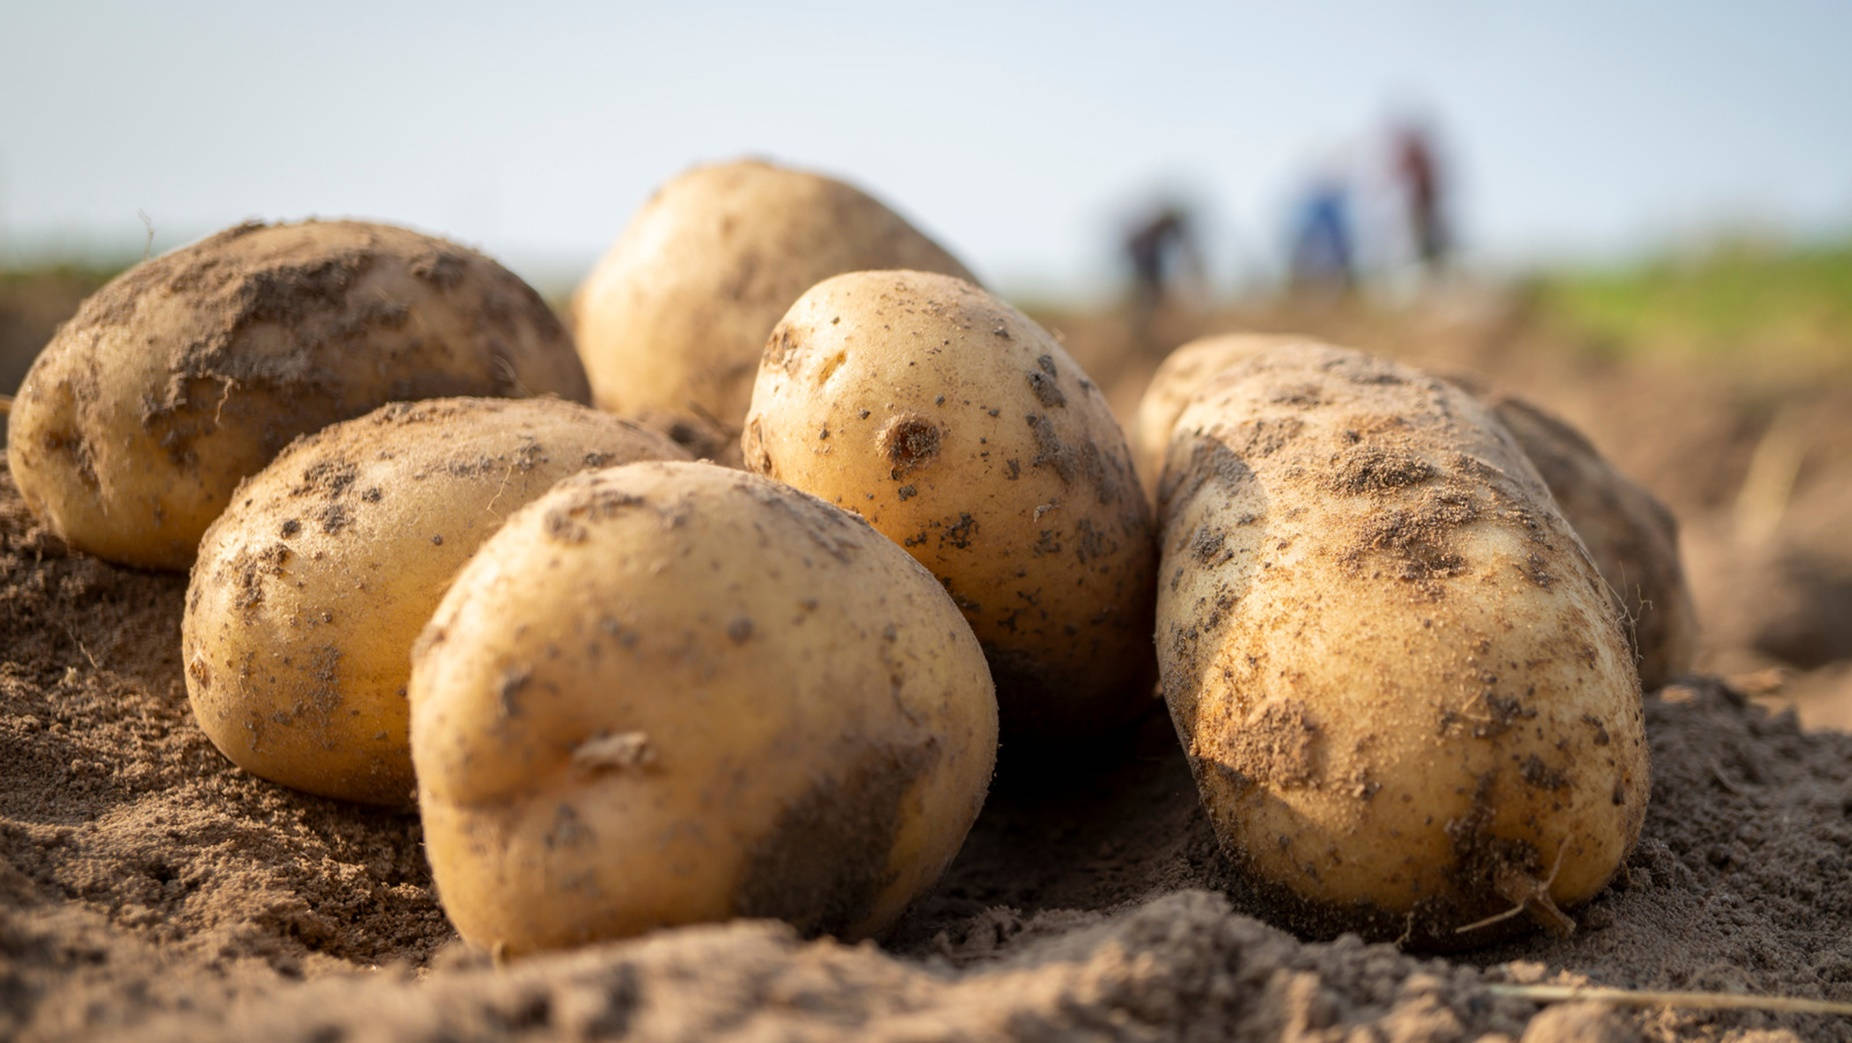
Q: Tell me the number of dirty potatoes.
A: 8